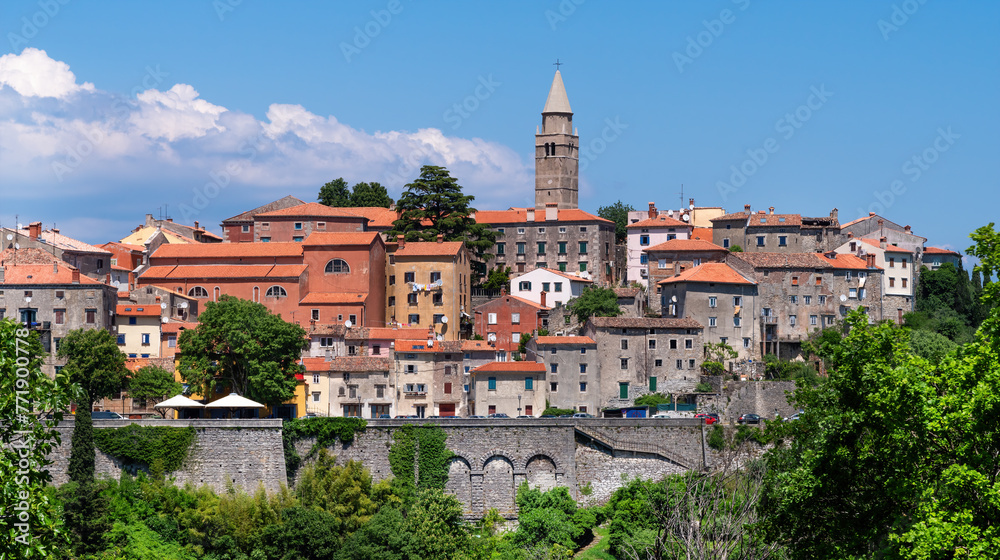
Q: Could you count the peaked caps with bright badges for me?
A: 0